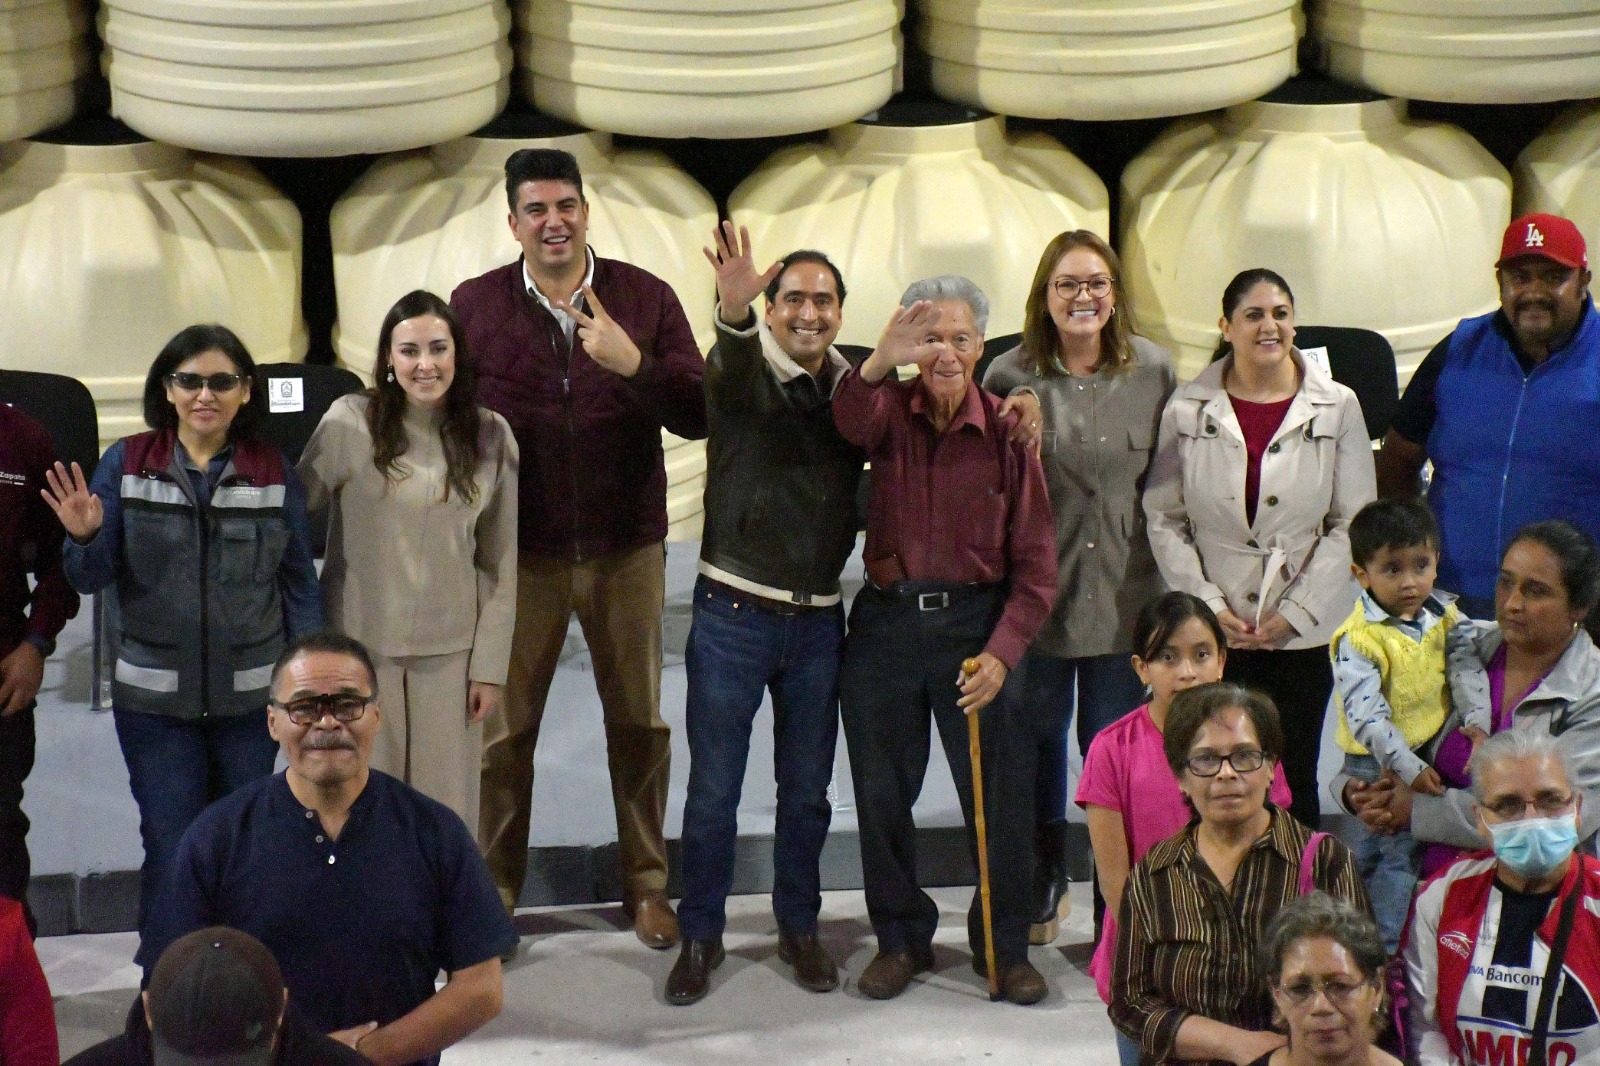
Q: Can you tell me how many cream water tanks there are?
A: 10